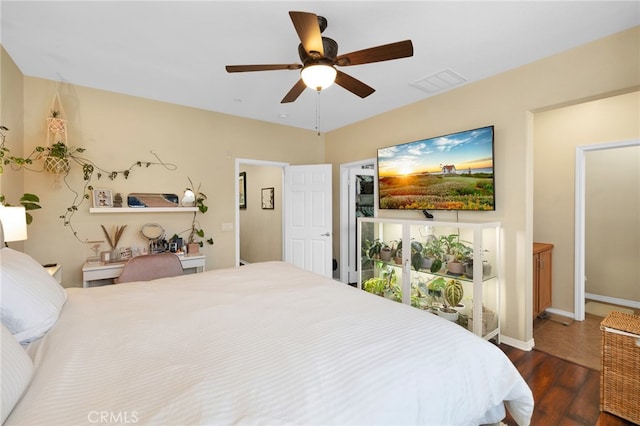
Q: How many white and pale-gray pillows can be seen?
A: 2